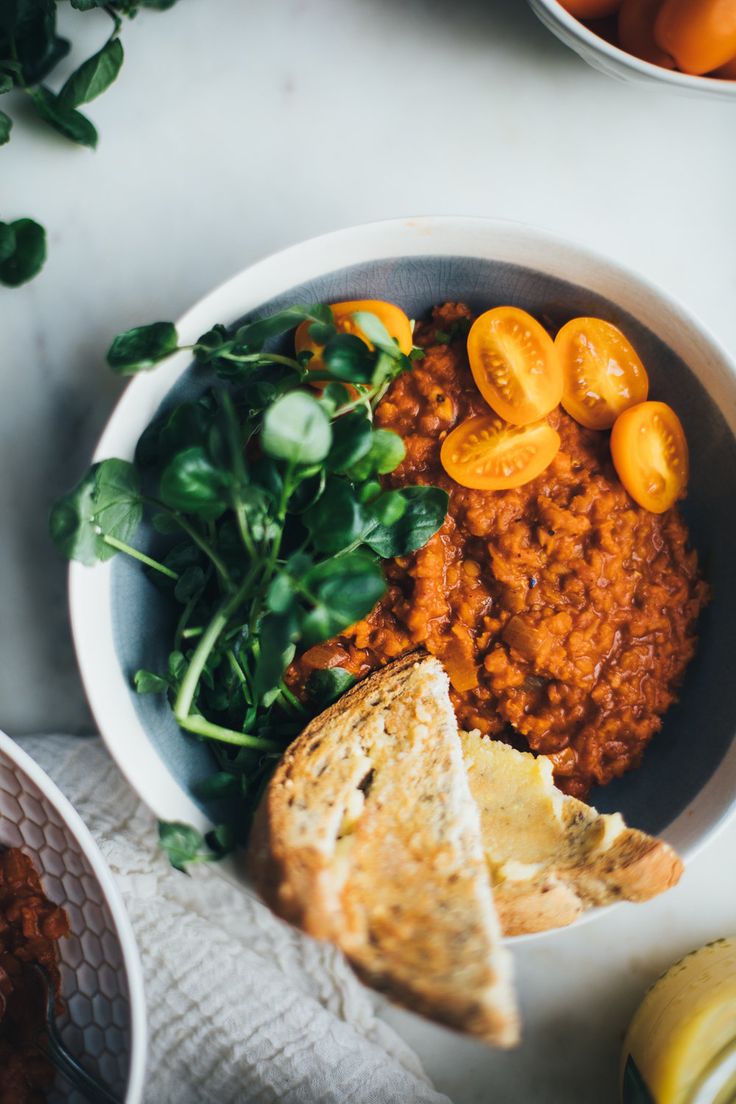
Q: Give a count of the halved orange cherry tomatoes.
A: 5